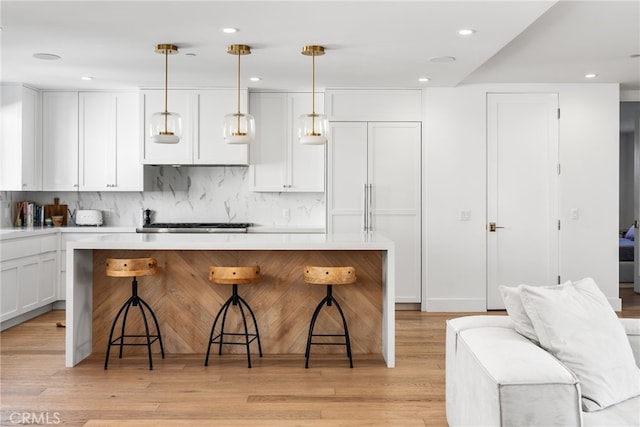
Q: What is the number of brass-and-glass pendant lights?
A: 3